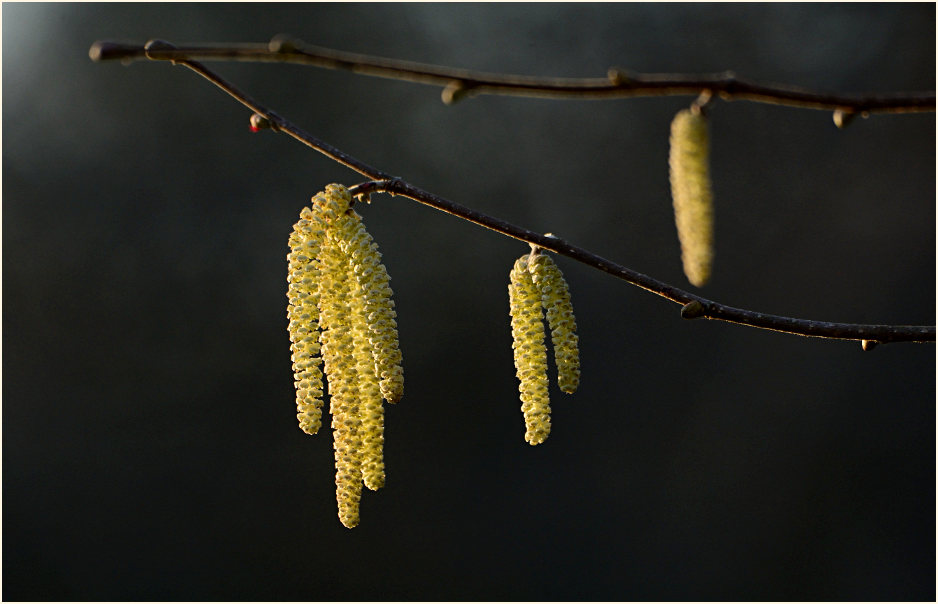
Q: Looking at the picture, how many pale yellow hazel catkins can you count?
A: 7